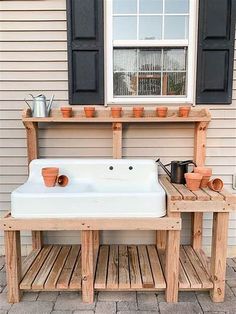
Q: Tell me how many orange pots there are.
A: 11